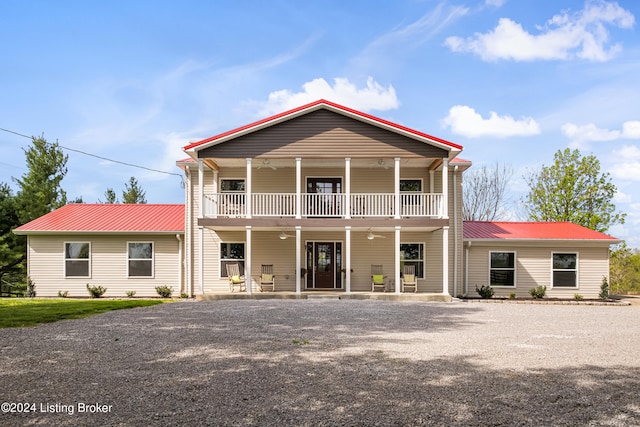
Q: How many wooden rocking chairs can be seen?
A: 4